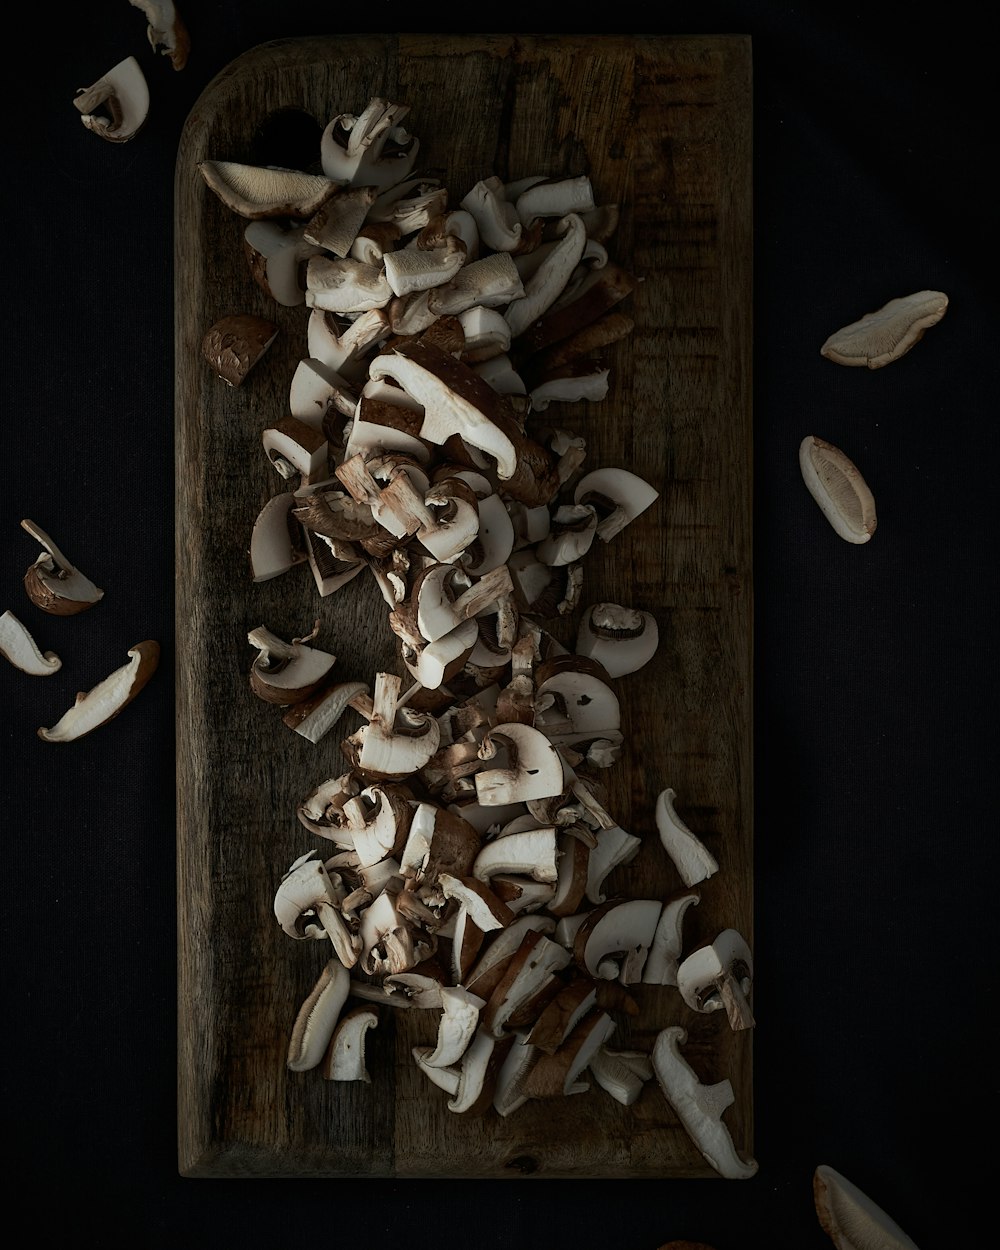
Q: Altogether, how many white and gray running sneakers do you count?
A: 0